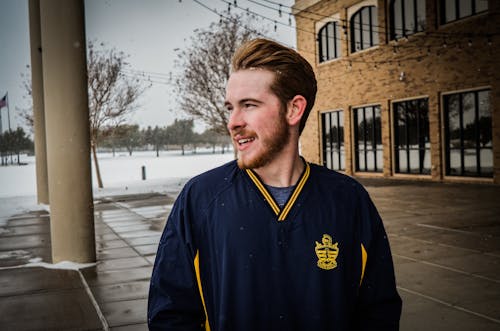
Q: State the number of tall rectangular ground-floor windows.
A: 4